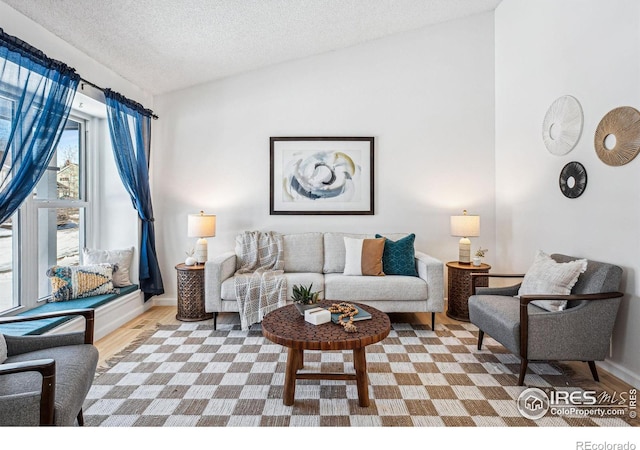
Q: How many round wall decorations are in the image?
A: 3